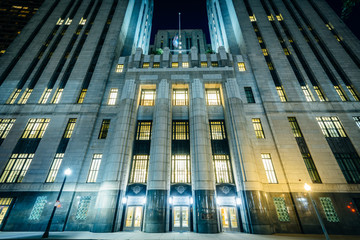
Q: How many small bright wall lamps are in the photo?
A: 6